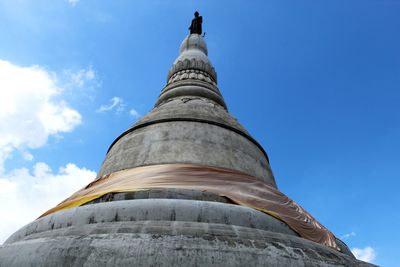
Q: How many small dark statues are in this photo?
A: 1